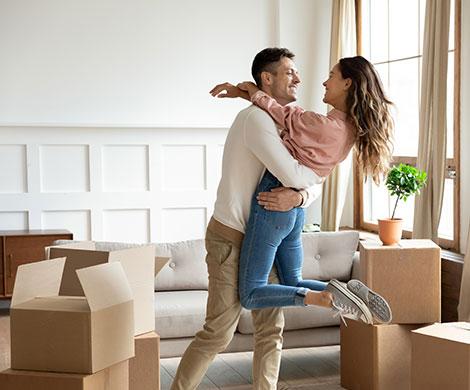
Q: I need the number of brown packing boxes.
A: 7